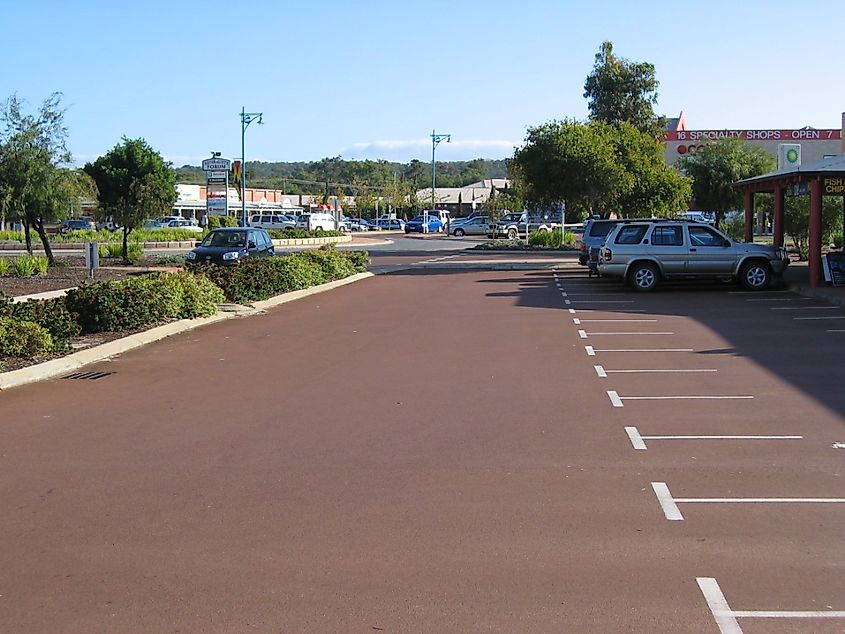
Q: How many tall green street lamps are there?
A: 2